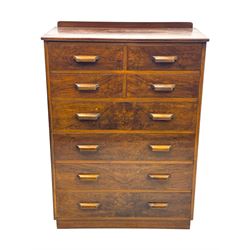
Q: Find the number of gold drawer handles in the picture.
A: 12